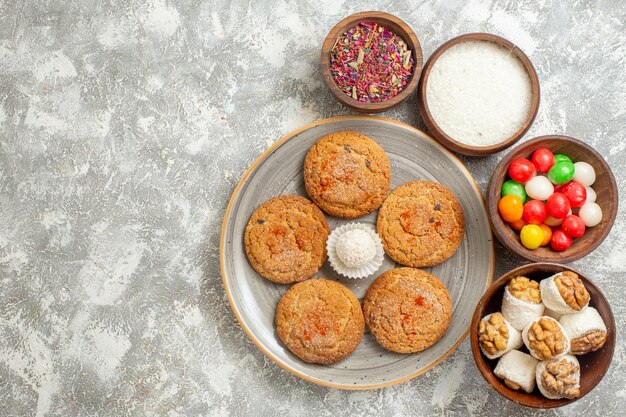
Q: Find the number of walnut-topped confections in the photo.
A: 7